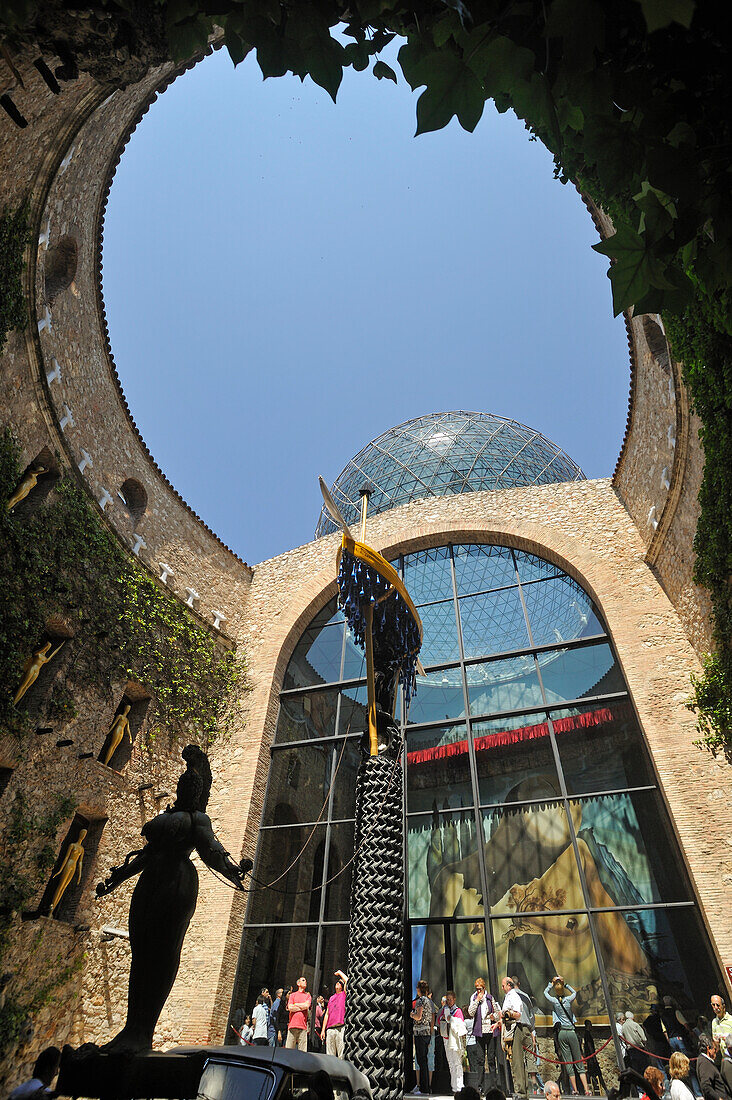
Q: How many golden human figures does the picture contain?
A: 4